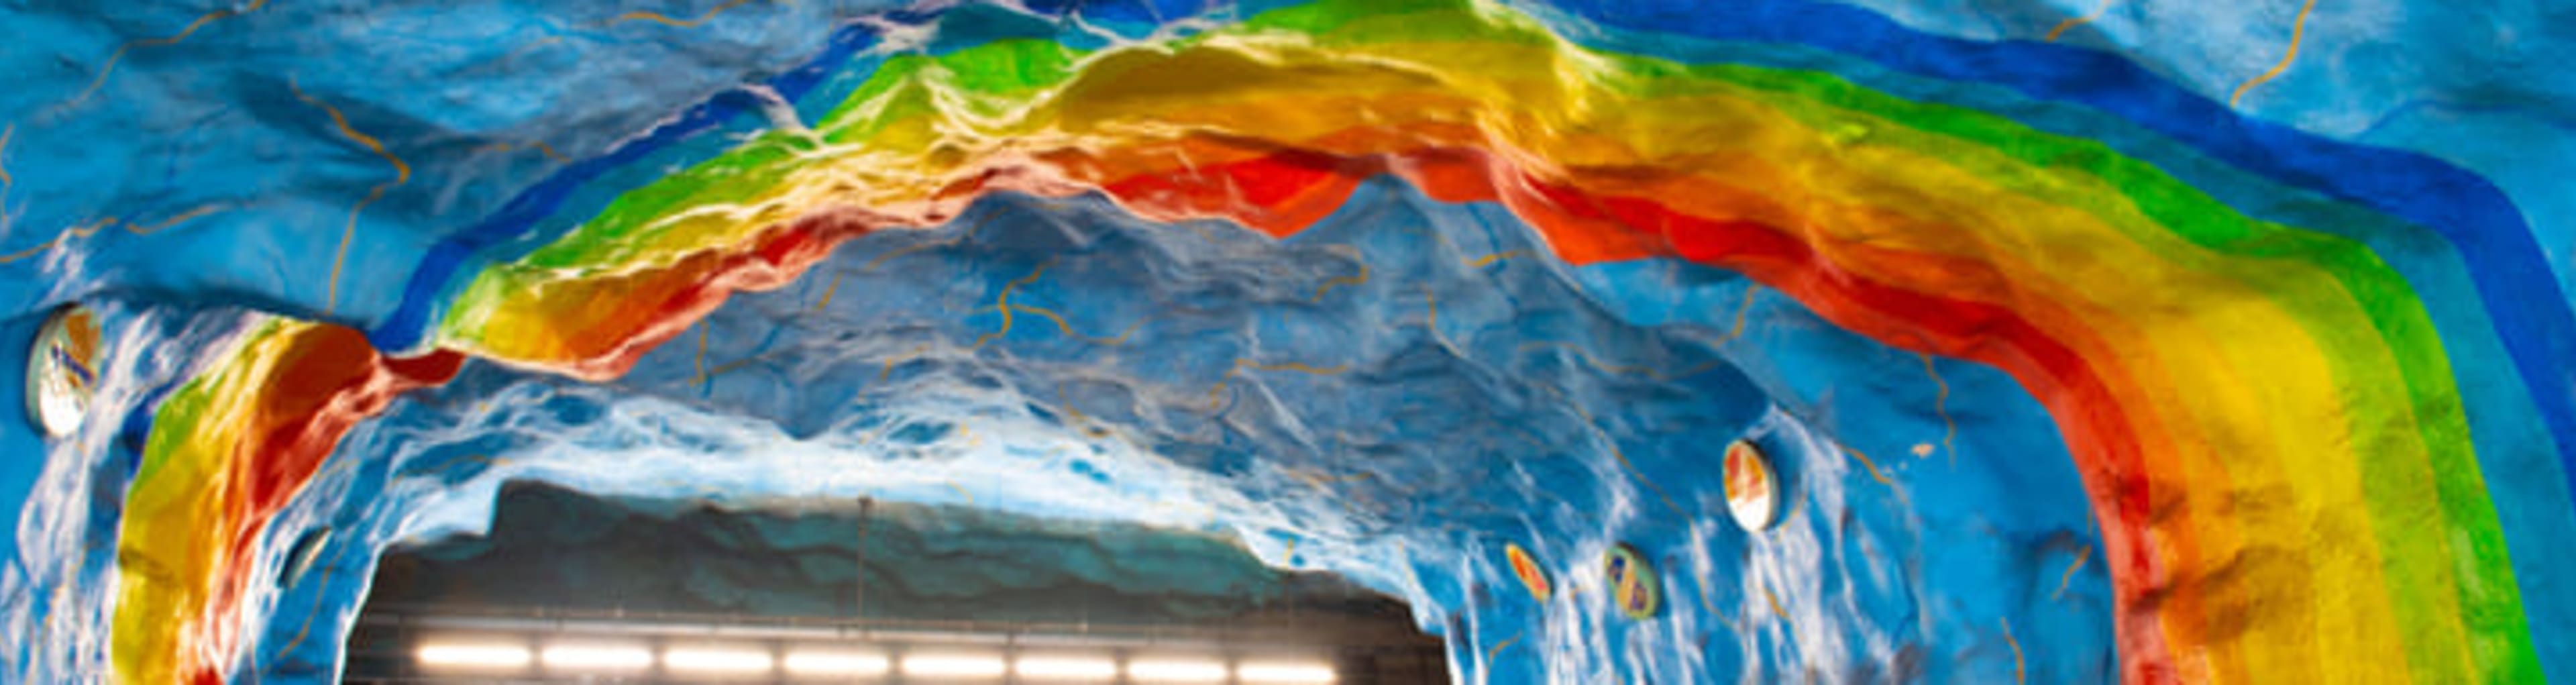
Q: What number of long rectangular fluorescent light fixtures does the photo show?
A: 8